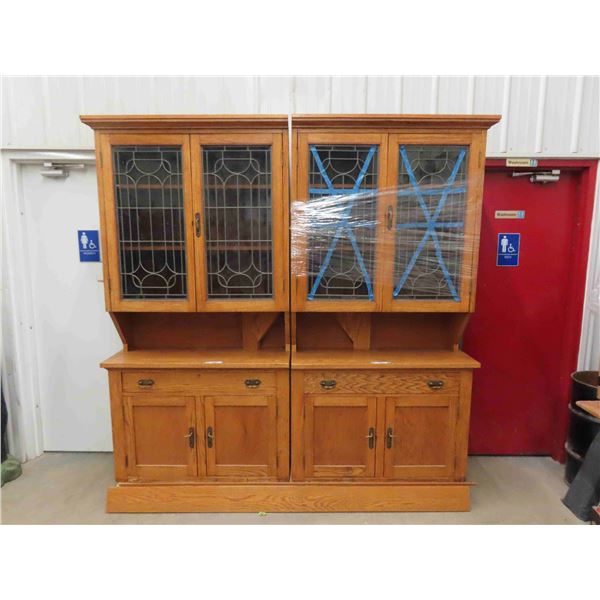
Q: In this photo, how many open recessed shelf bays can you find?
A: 2